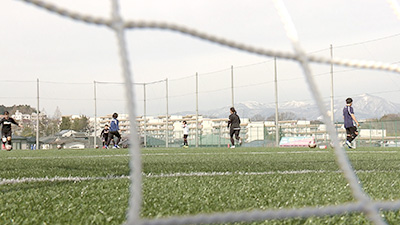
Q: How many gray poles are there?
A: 8